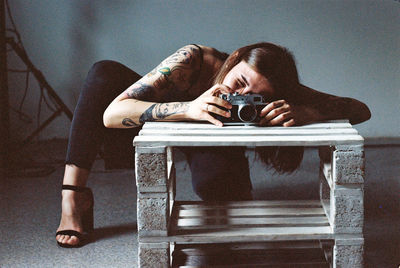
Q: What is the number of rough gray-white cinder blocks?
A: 6